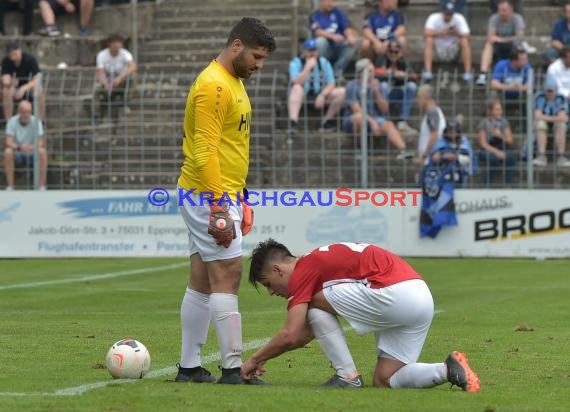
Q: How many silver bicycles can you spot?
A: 0